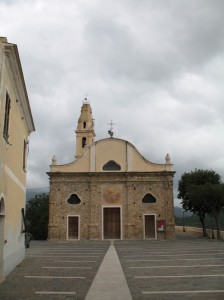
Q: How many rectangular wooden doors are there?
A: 3